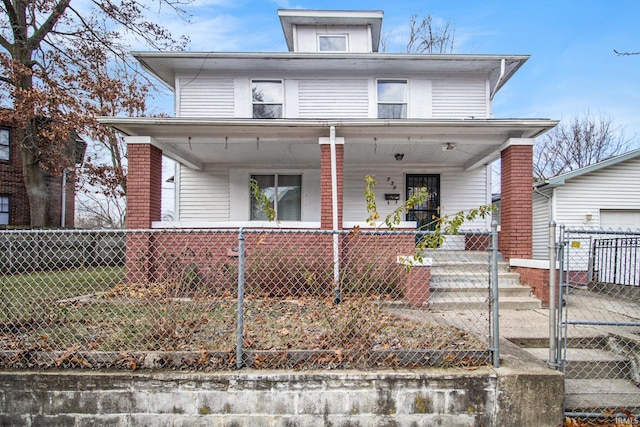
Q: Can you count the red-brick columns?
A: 3